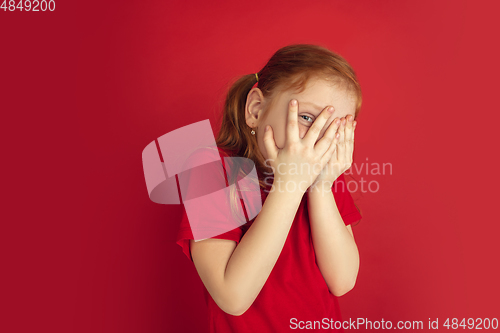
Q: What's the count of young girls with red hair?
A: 1